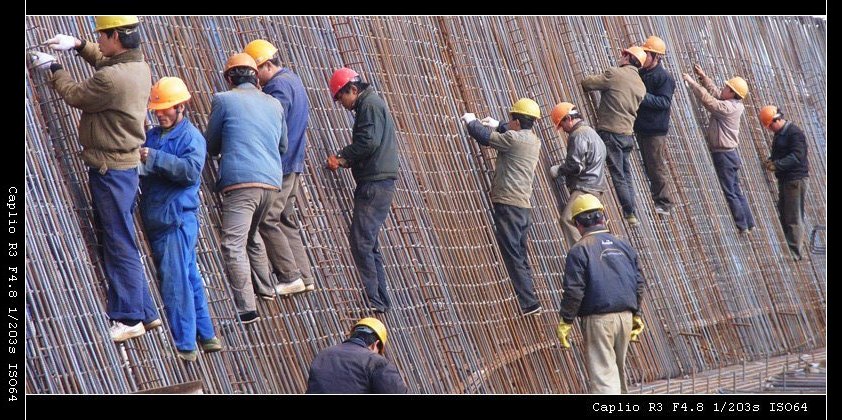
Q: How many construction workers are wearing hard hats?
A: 13